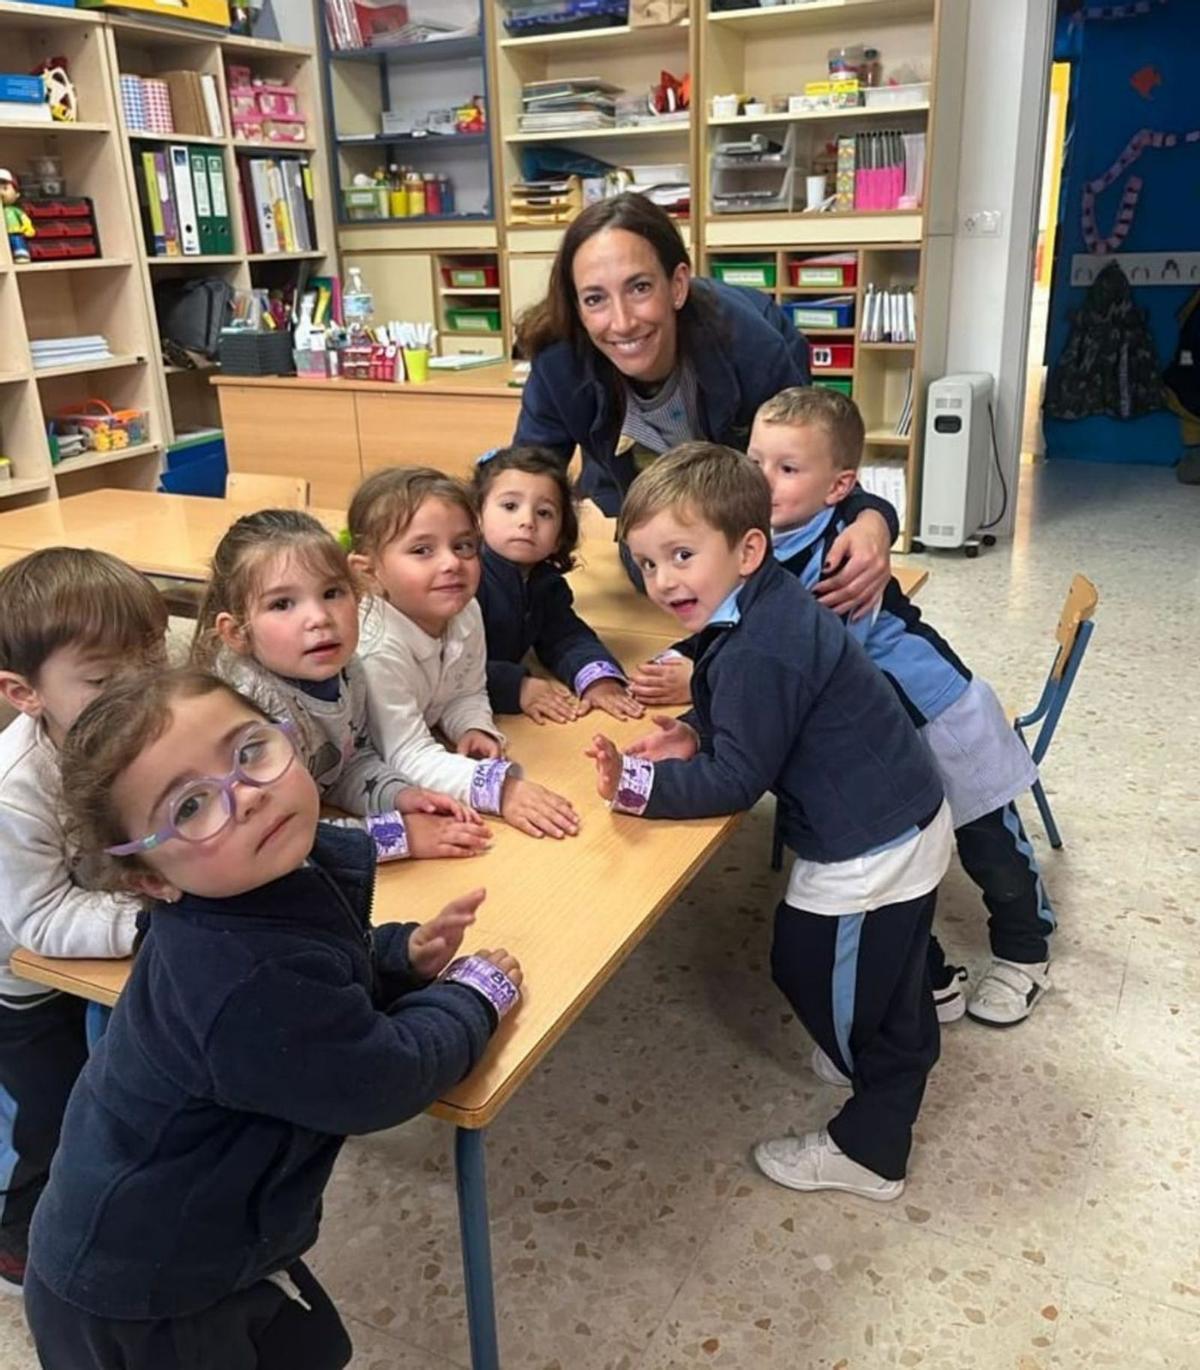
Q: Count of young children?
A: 7